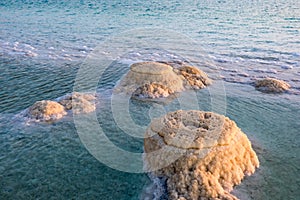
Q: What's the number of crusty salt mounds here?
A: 6